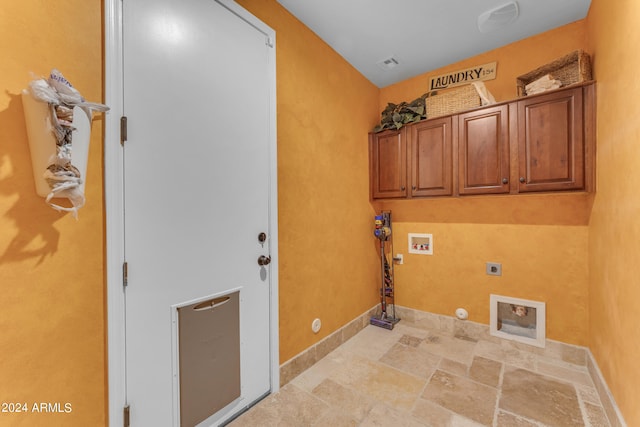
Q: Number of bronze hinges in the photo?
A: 3